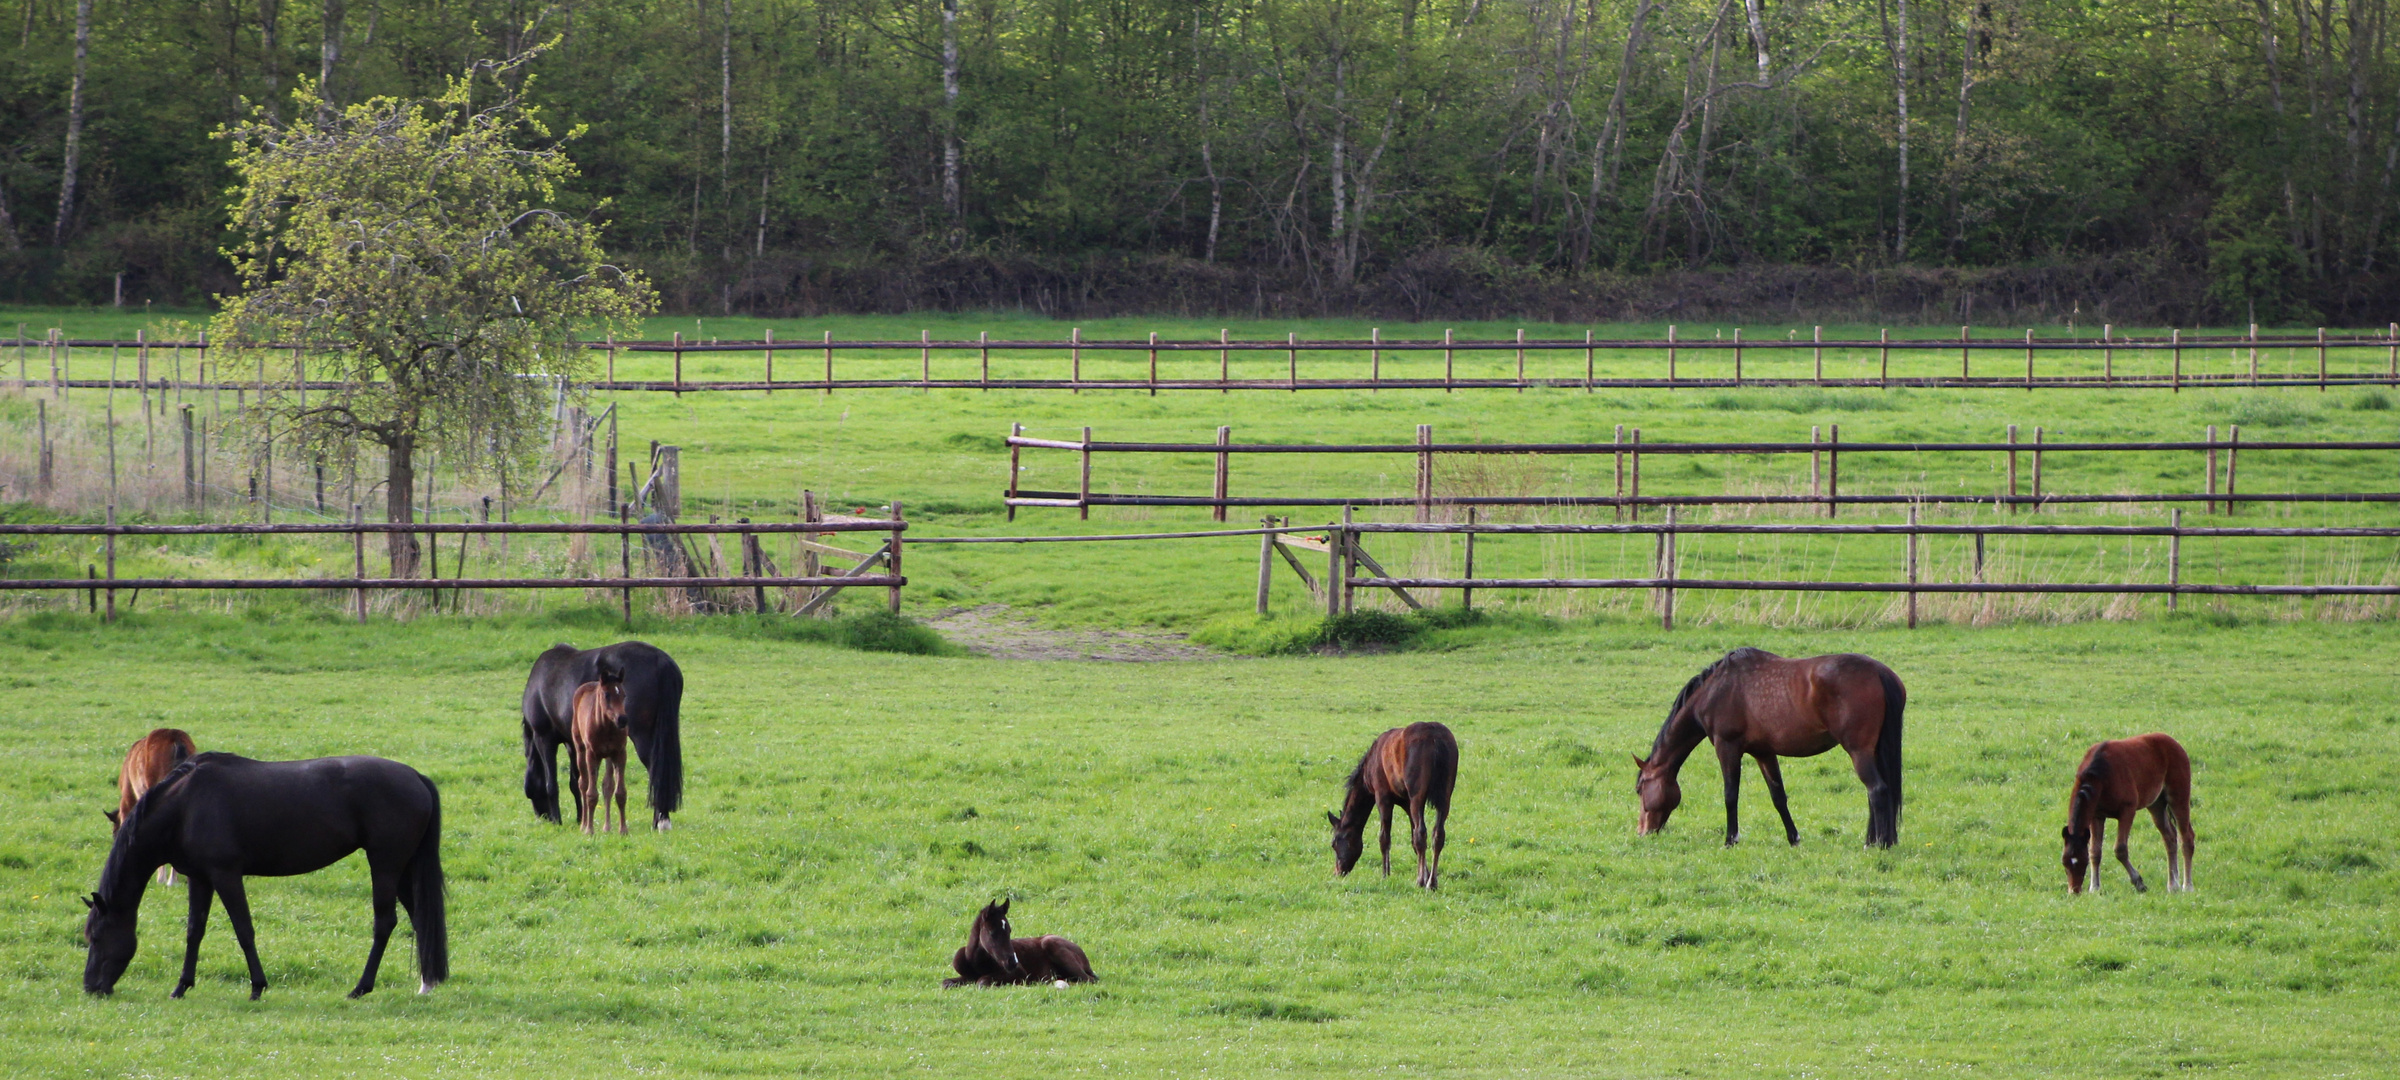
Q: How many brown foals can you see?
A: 5